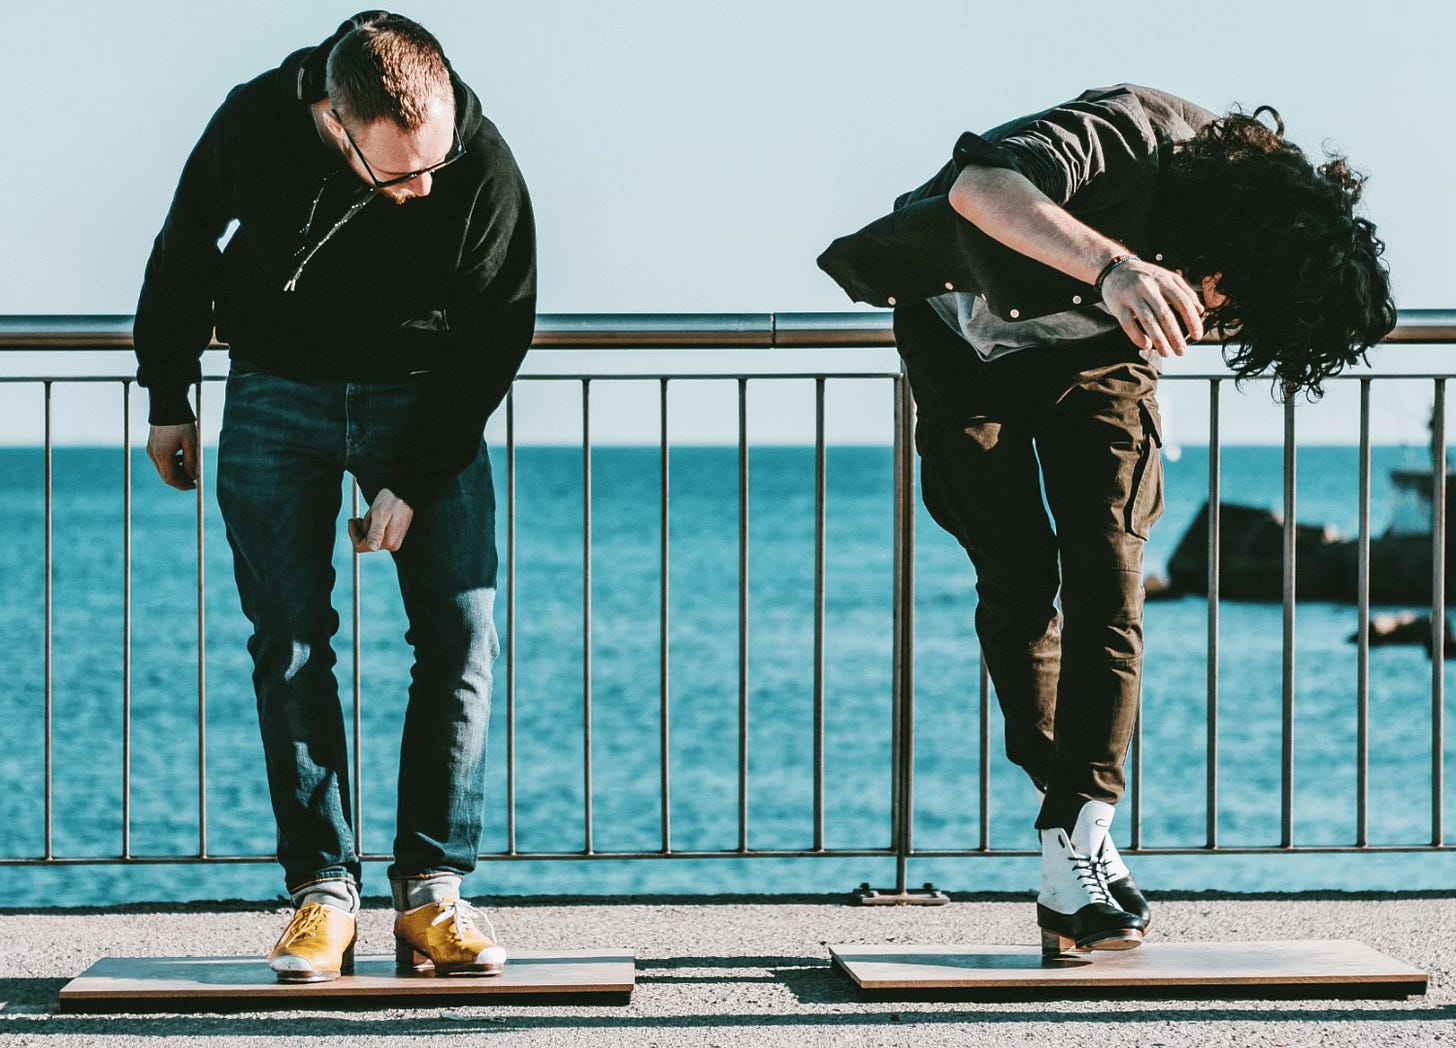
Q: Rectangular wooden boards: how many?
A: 2